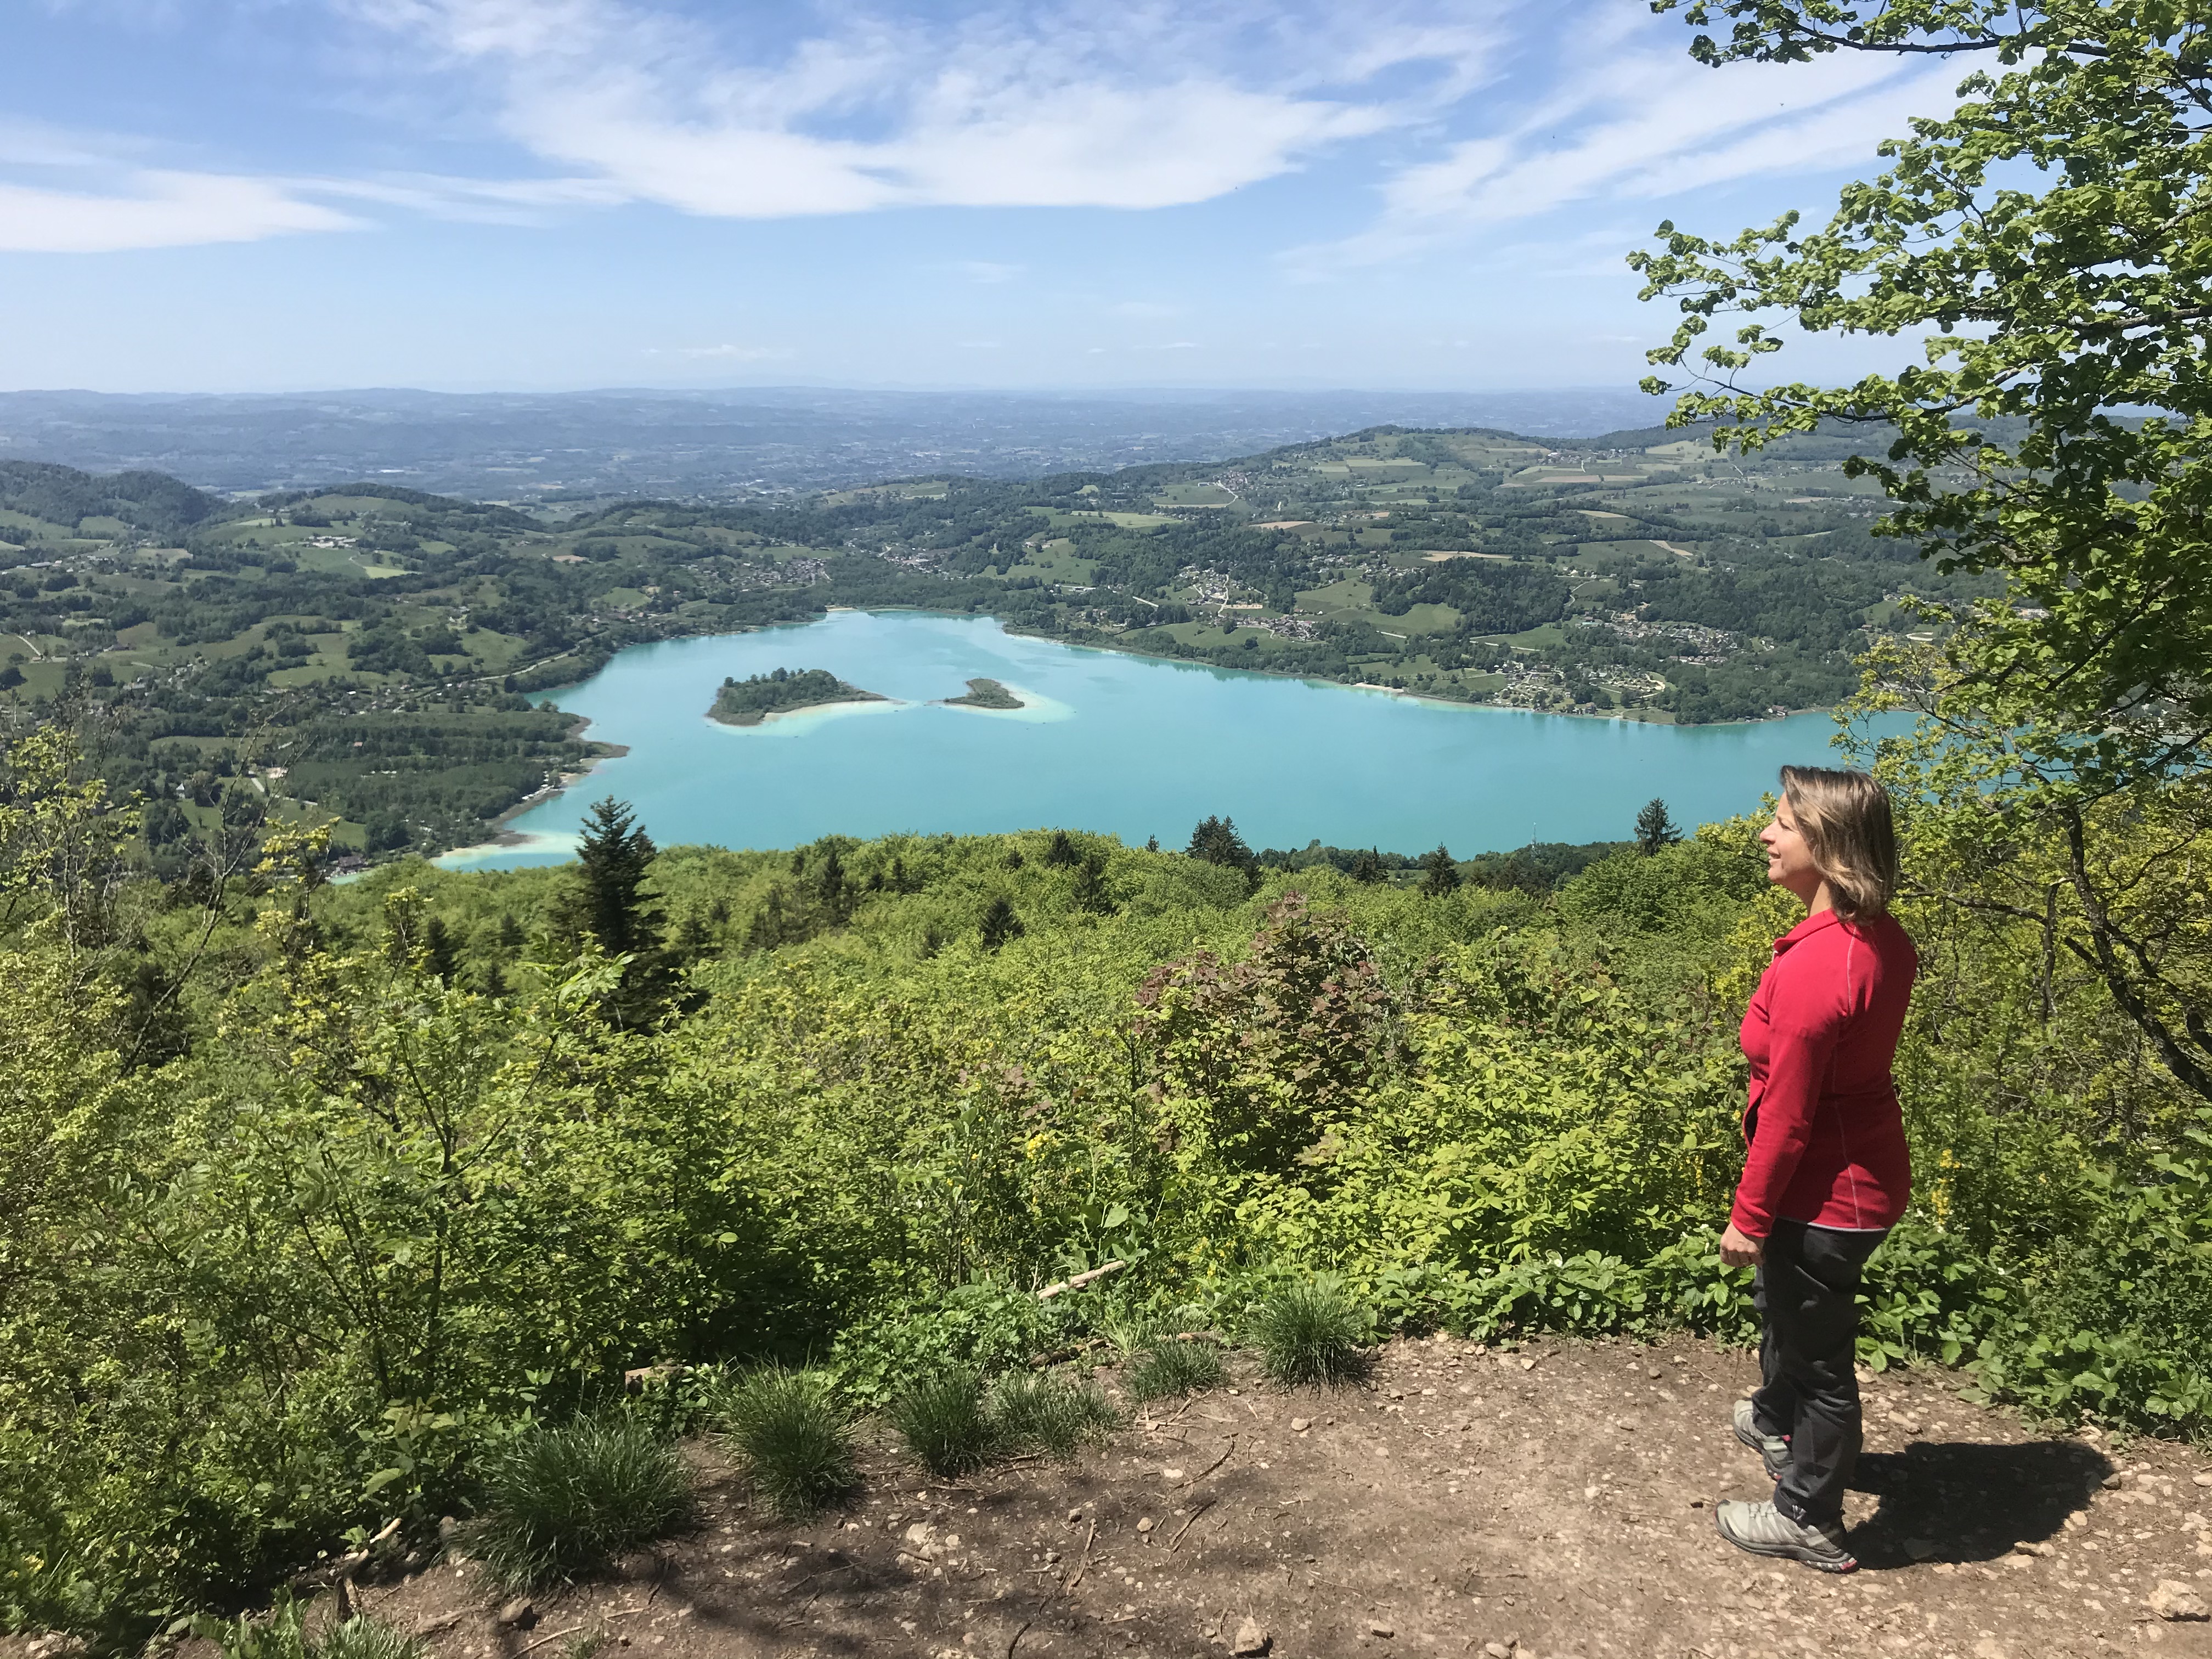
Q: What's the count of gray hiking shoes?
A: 2